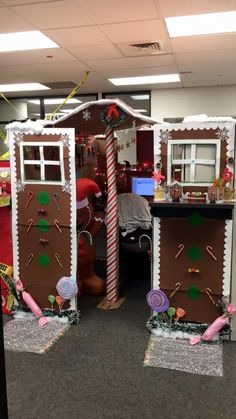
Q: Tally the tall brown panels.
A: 2